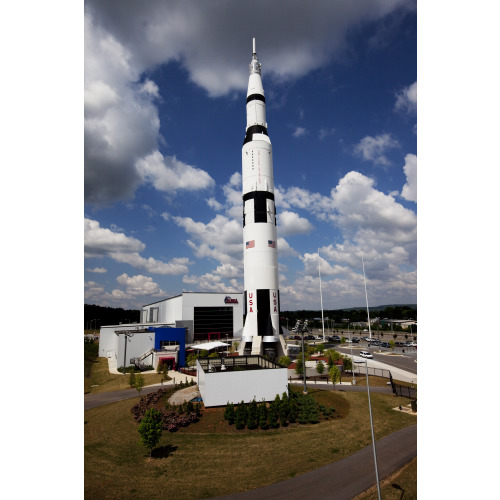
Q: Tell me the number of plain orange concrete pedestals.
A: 0